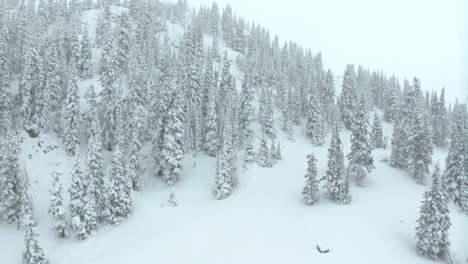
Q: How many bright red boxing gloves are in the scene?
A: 0